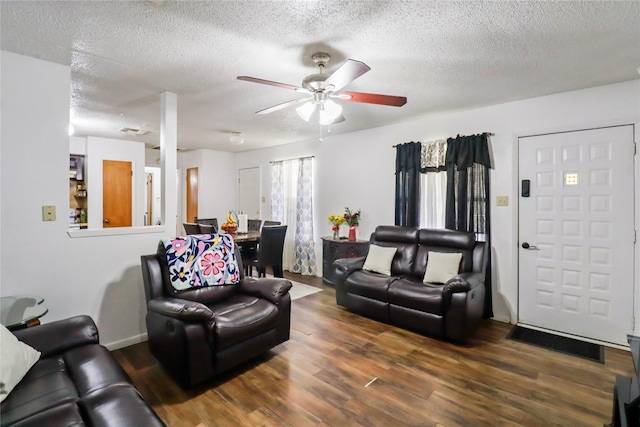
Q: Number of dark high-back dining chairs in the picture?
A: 6